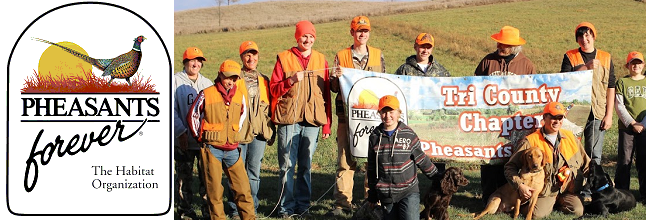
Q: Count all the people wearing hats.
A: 11